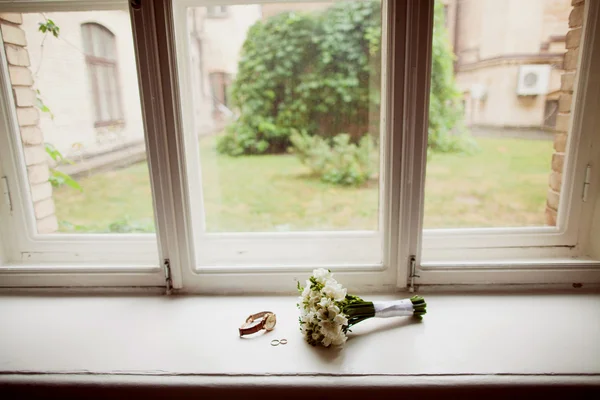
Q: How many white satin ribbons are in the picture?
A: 1